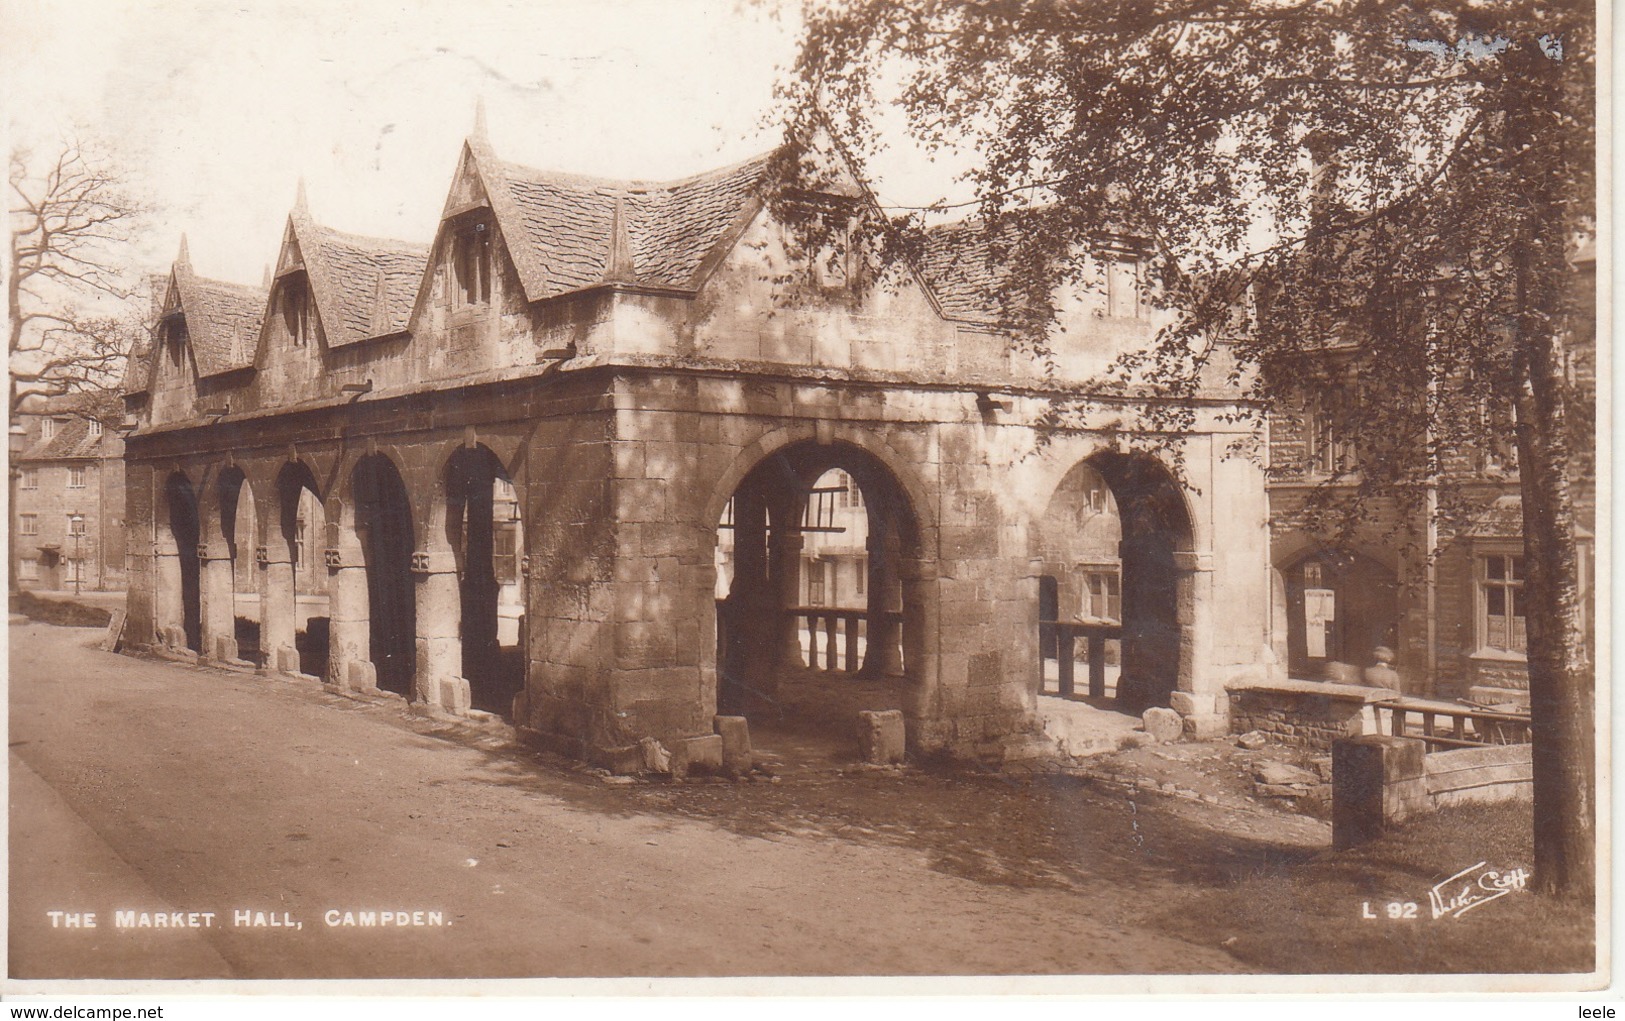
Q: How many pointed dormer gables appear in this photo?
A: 5